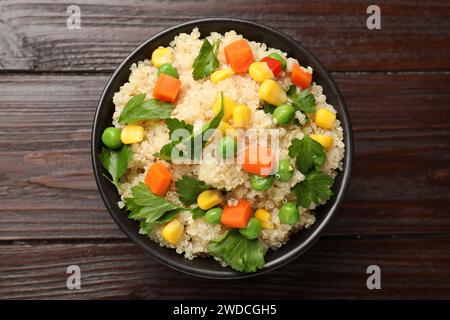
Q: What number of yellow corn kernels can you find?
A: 13